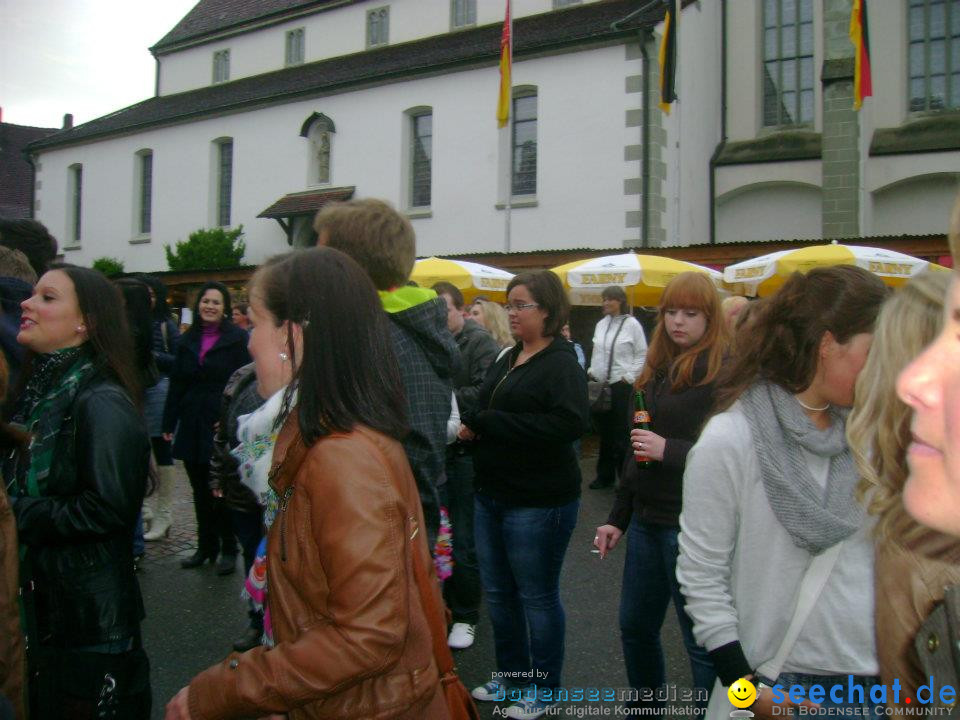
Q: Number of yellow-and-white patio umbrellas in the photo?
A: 3